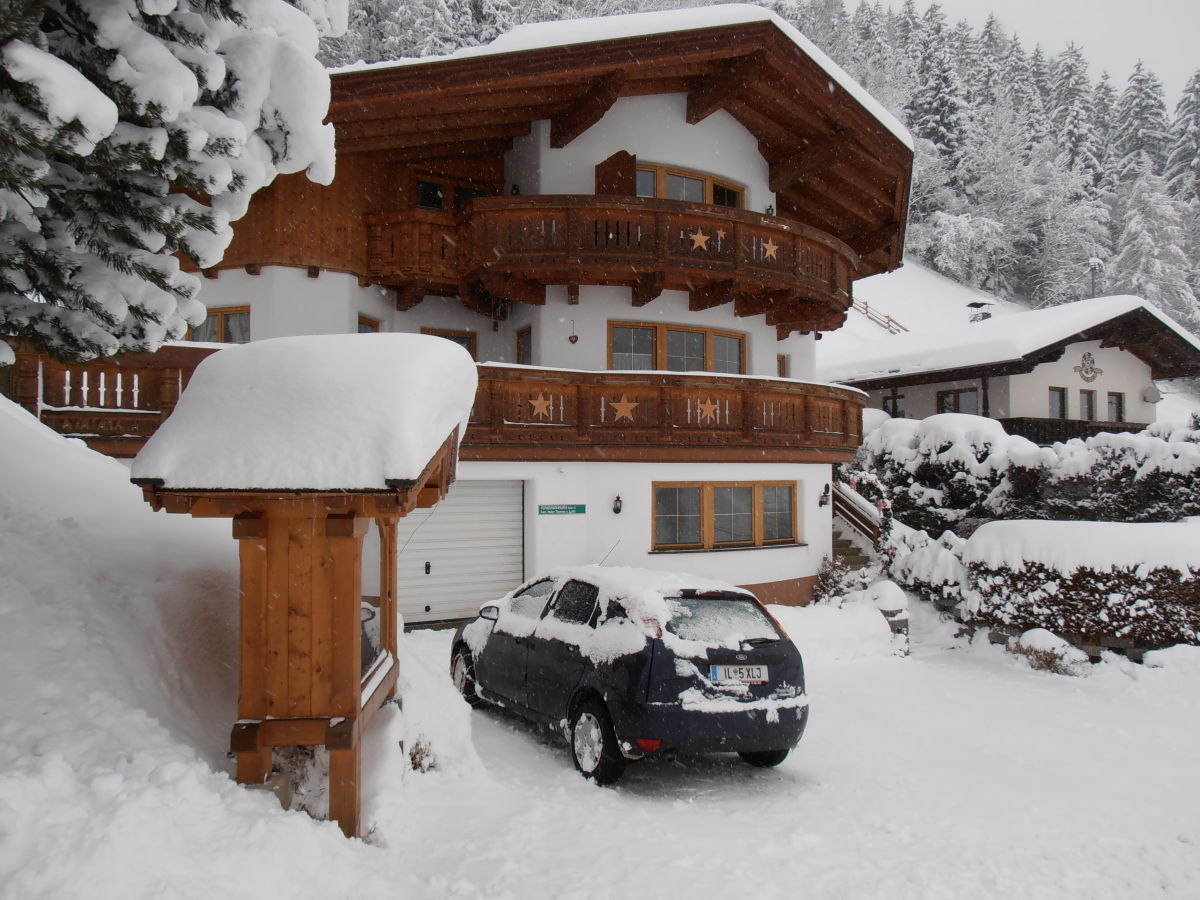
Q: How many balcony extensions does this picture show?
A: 2